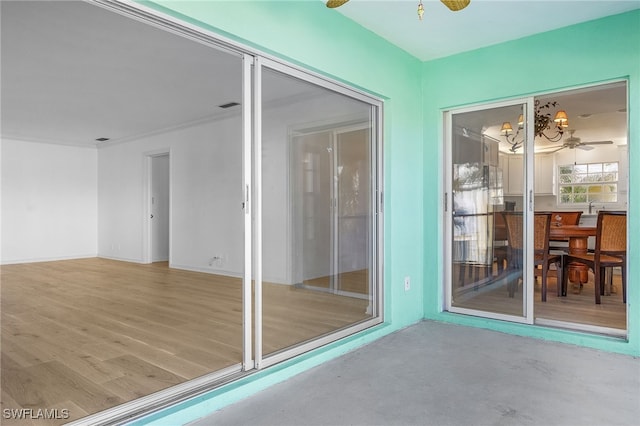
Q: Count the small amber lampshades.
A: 4